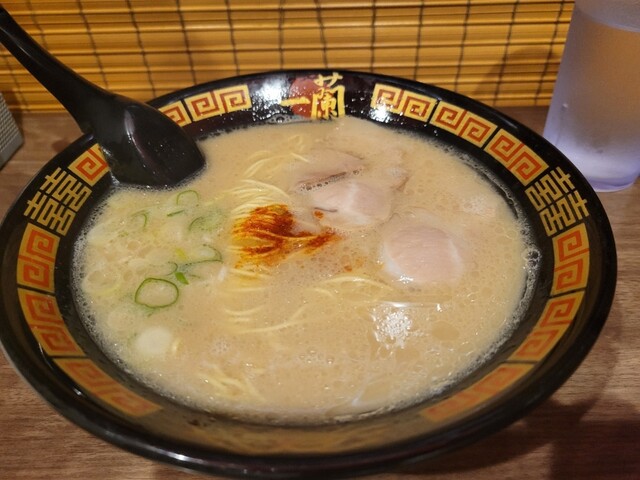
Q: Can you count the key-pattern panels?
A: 12